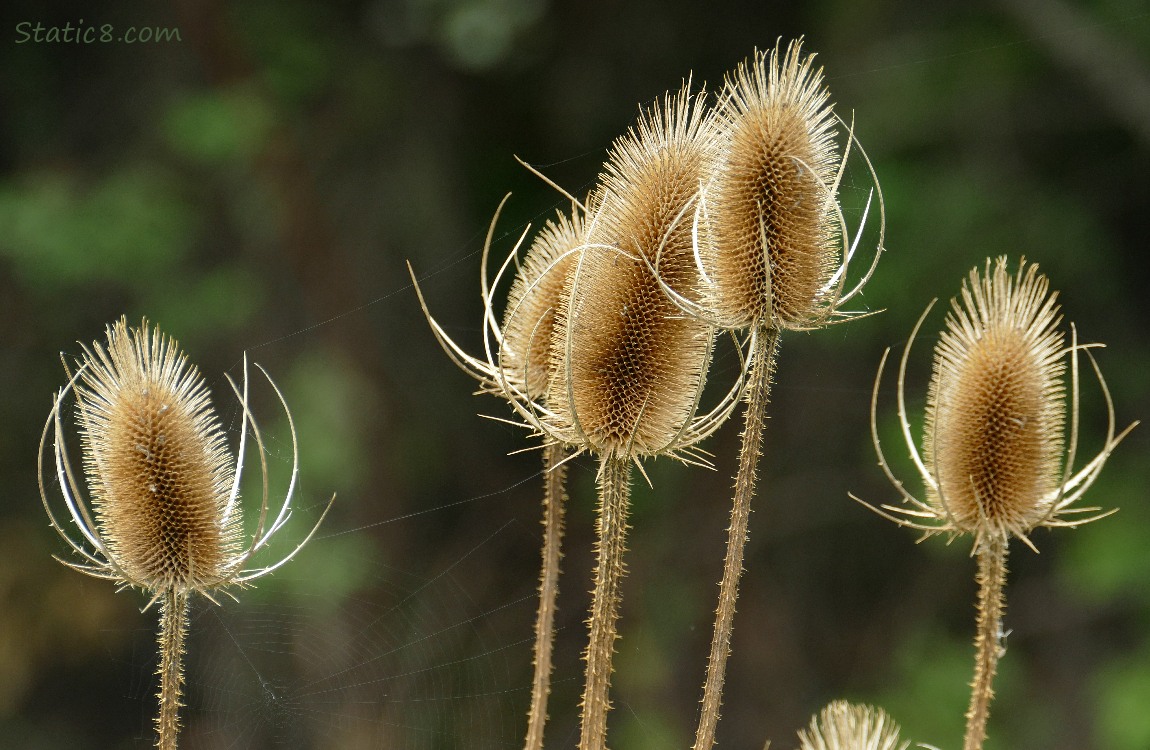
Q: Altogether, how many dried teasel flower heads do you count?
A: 6